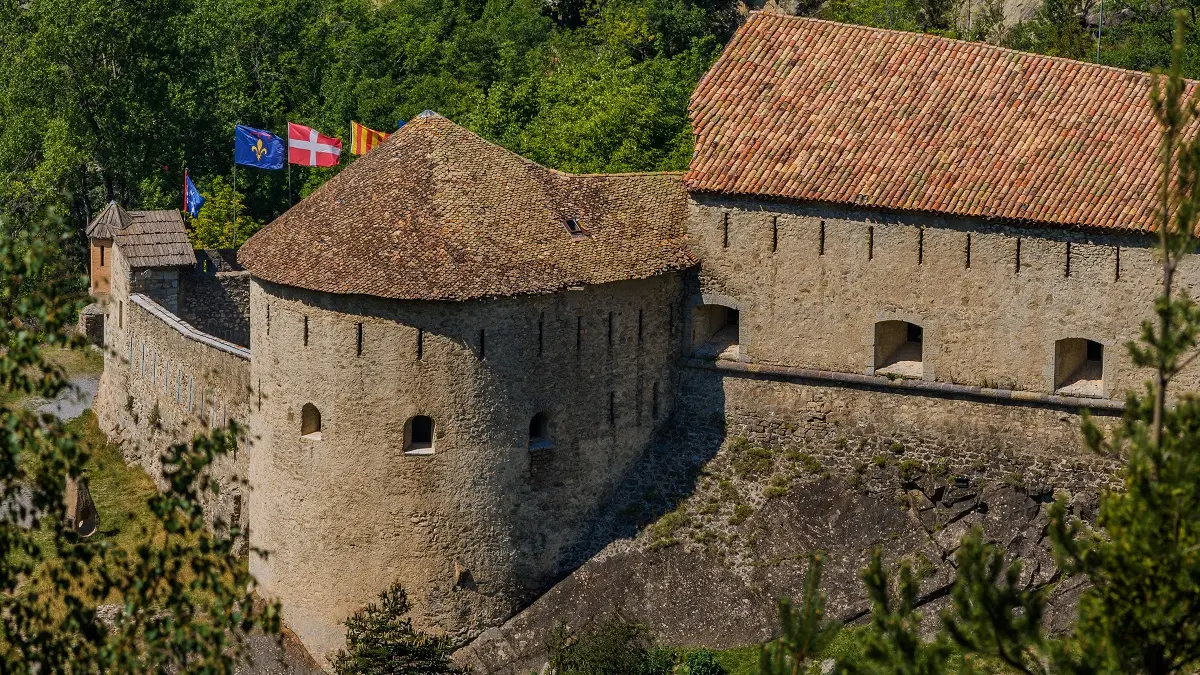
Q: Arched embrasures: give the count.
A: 6